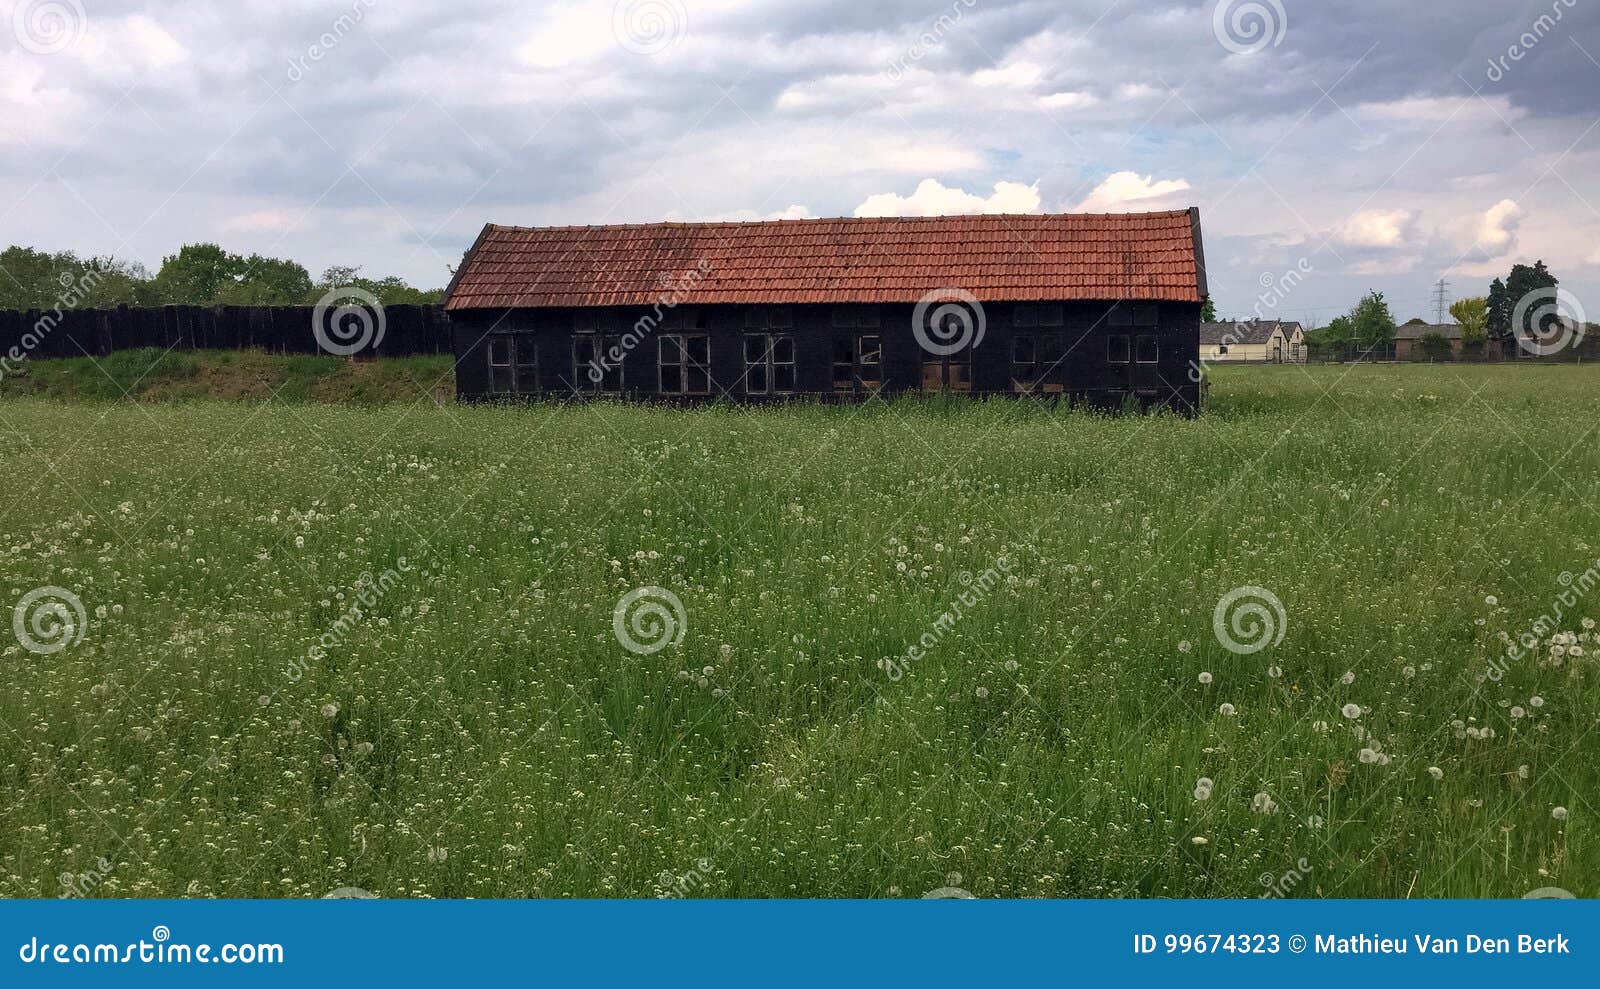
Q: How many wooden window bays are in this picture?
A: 8